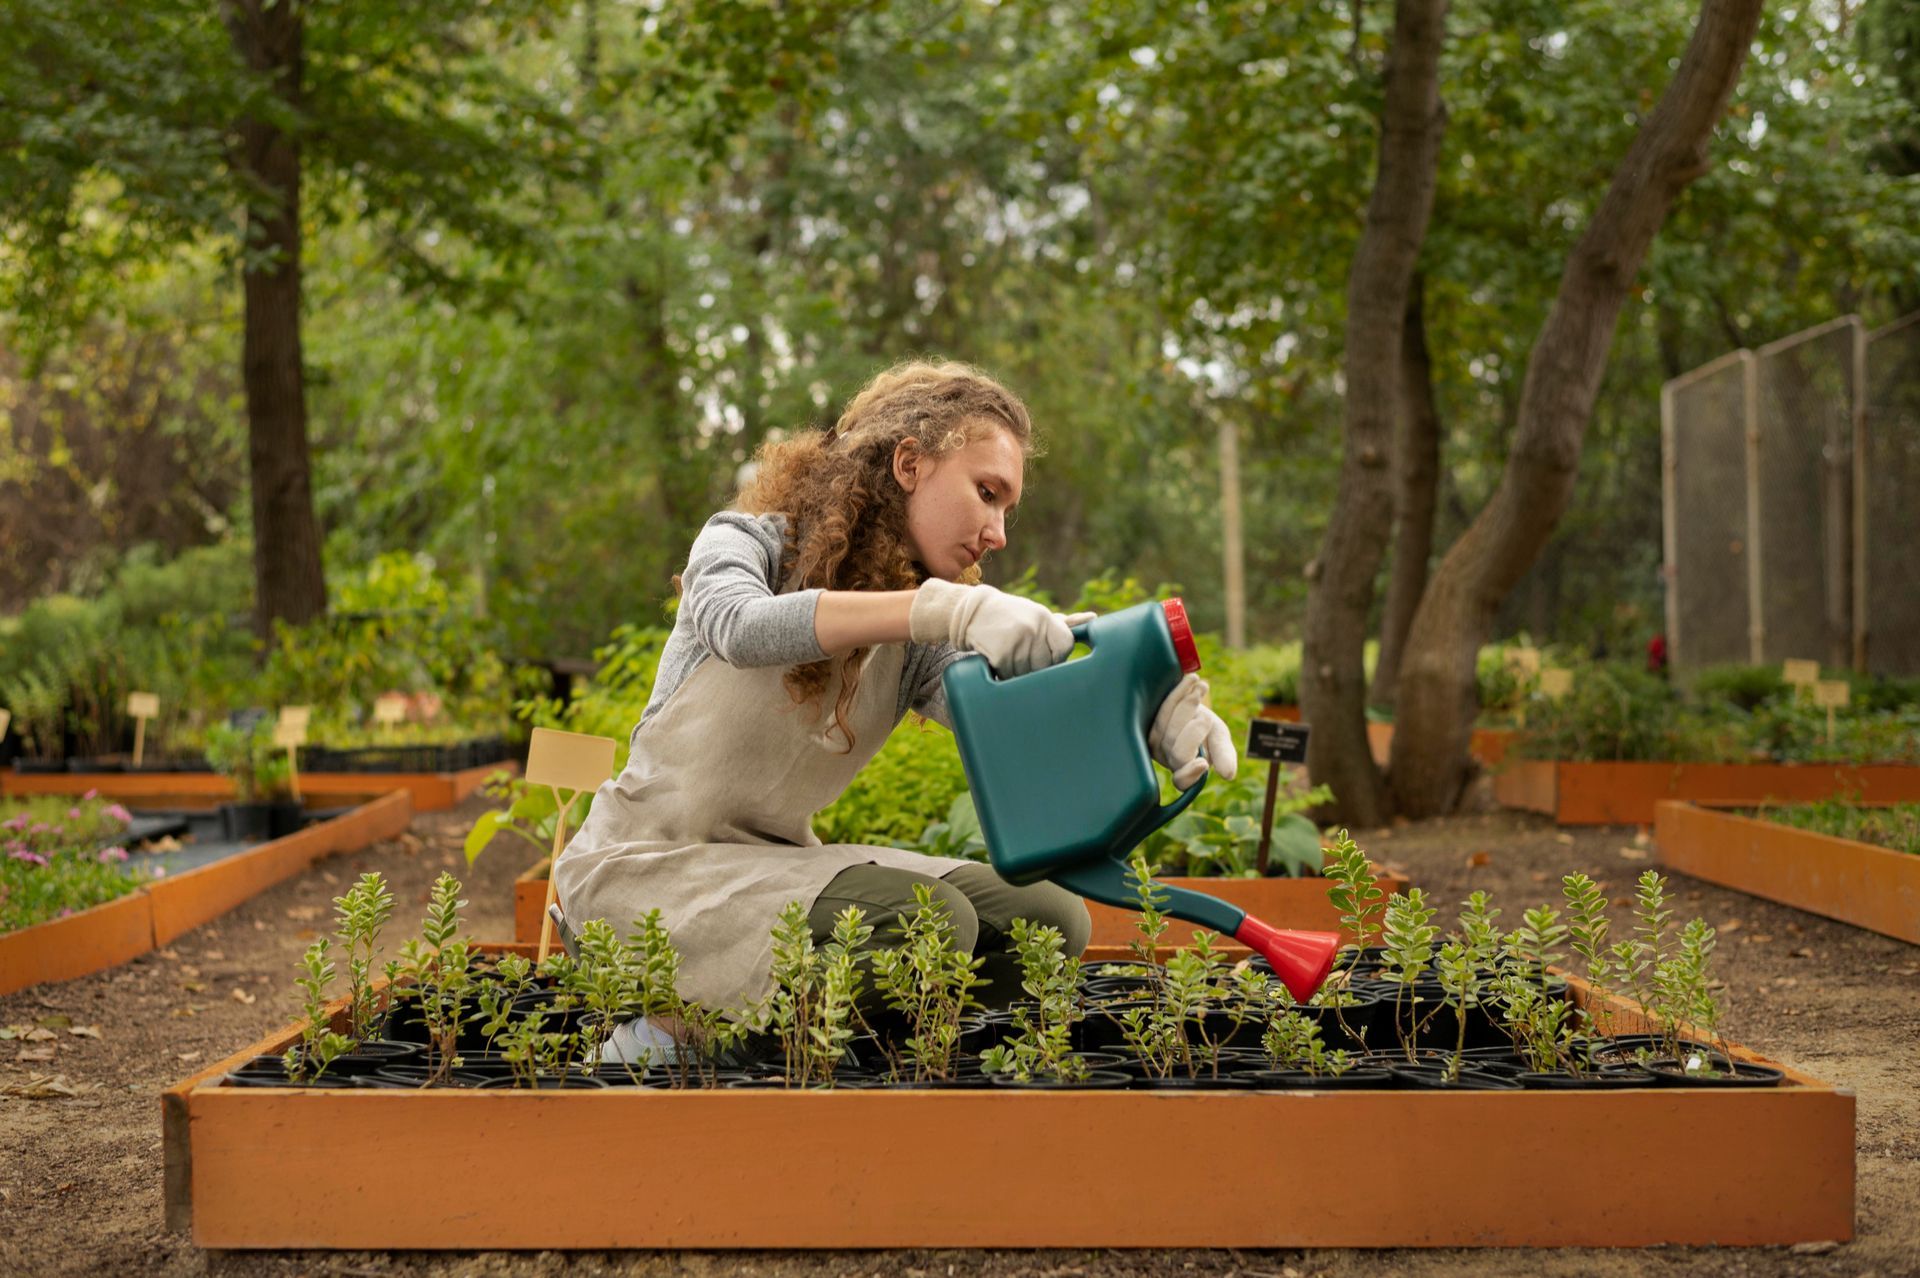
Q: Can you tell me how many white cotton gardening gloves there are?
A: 2